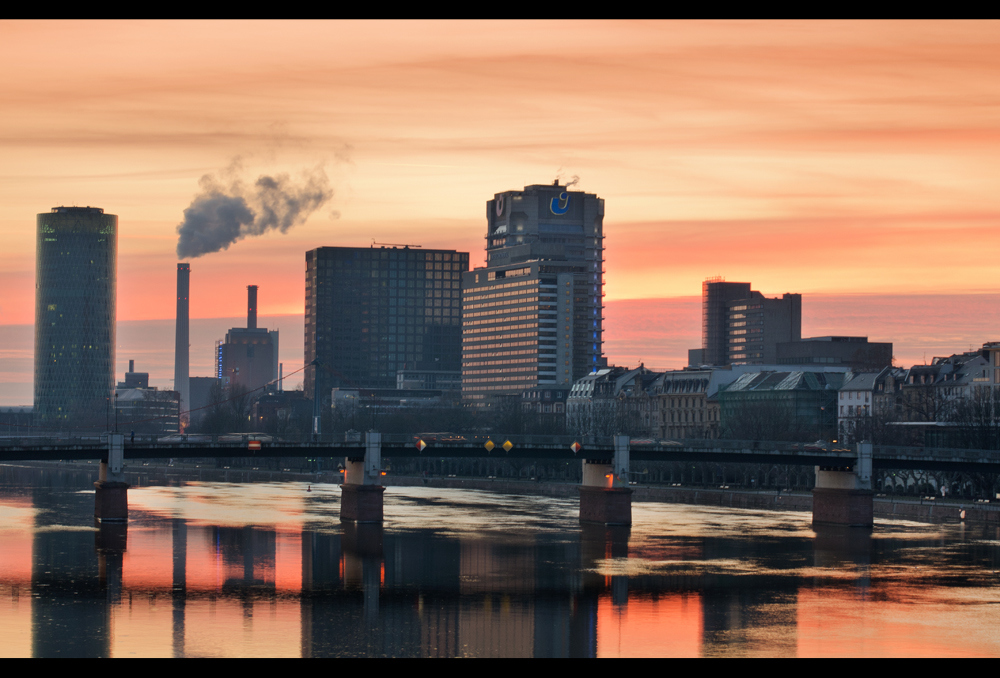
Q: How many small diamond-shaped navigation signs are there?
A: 4